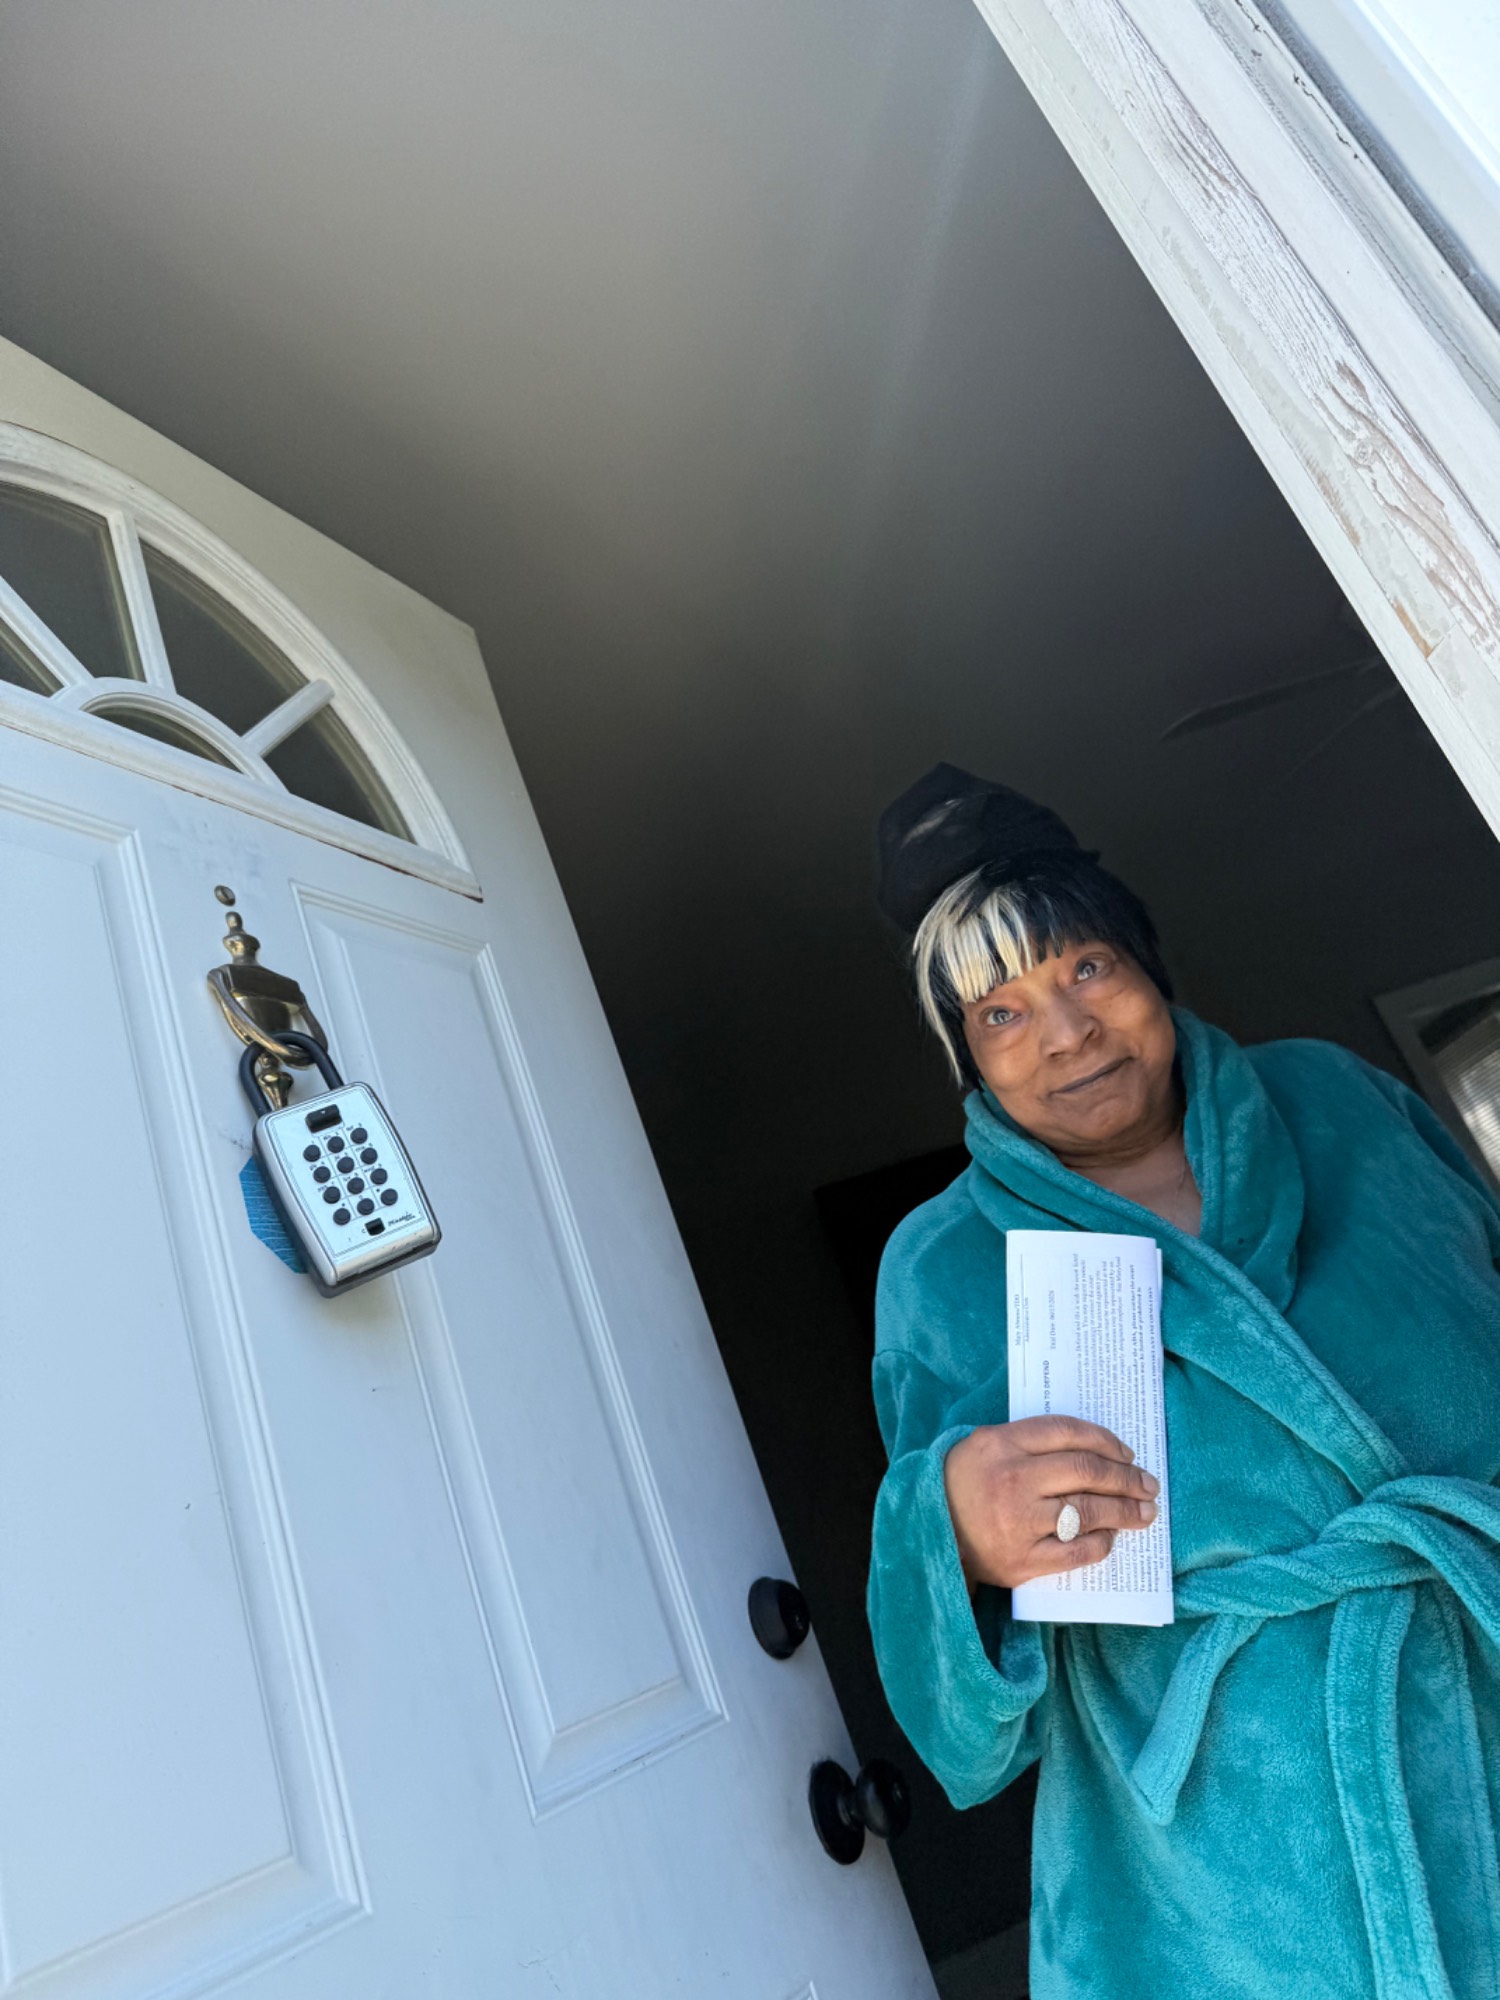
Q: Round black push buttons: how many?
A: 12